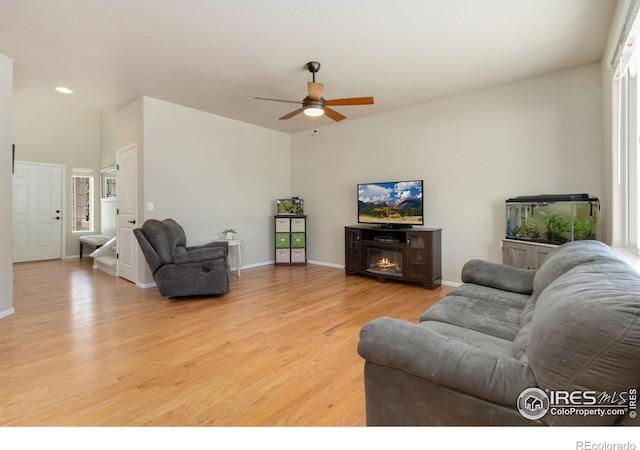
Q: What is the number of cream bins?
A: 2